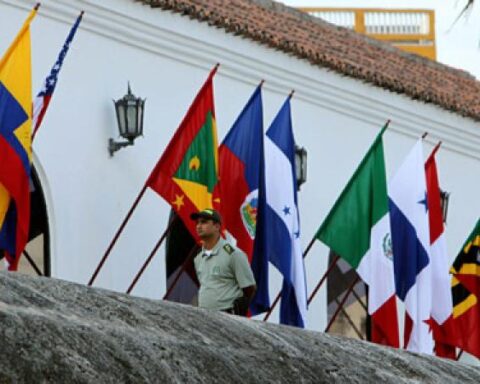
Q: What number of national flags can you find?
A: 9